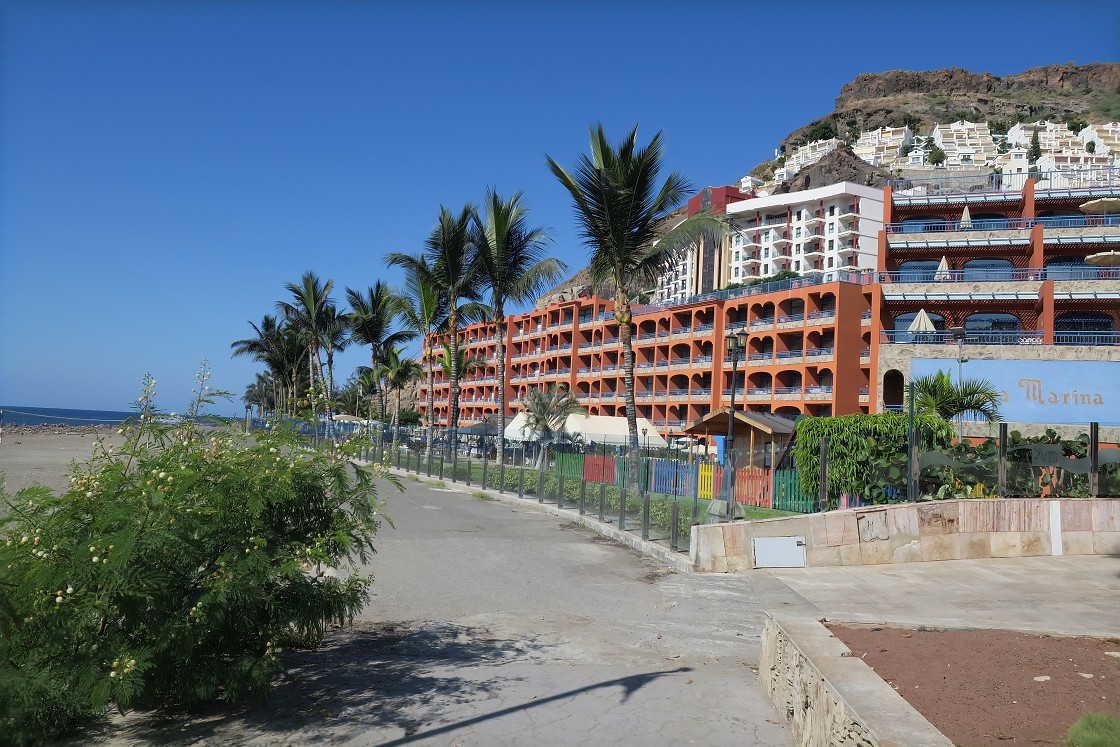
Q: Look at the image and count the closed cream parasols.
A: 3